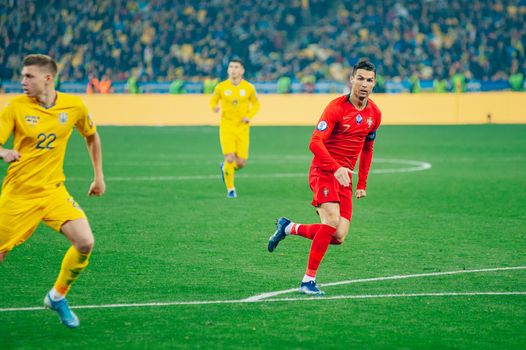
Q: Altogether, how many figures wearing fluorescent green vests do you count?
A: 11